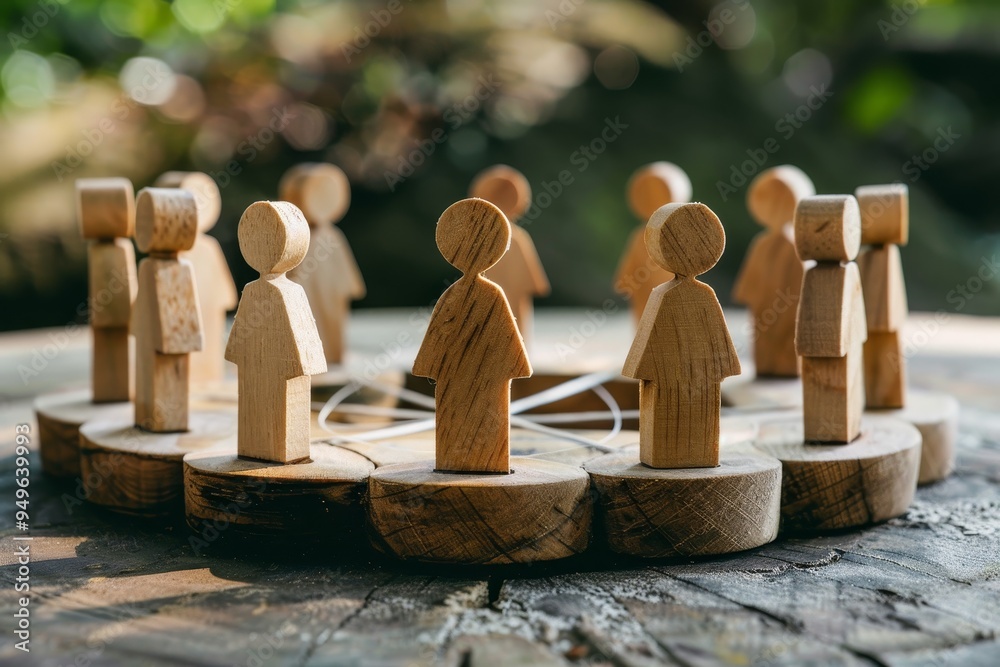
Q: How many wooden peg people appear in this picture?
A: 12